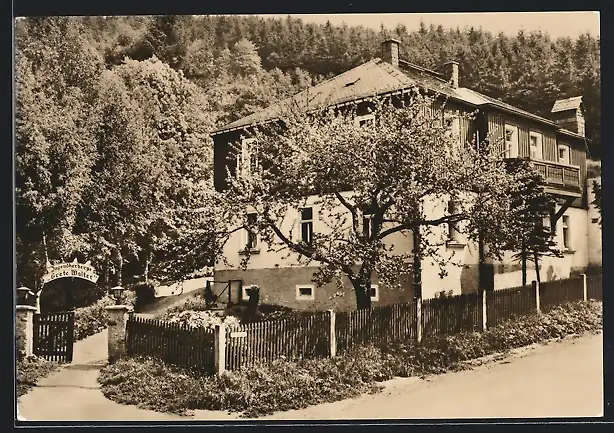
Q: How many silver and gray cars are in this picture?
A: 0